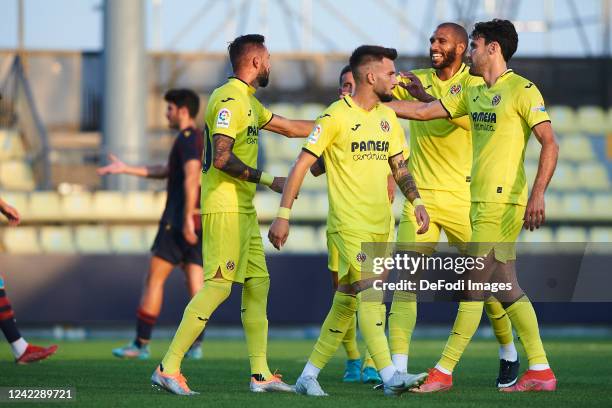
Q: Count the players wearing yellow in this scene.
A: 5